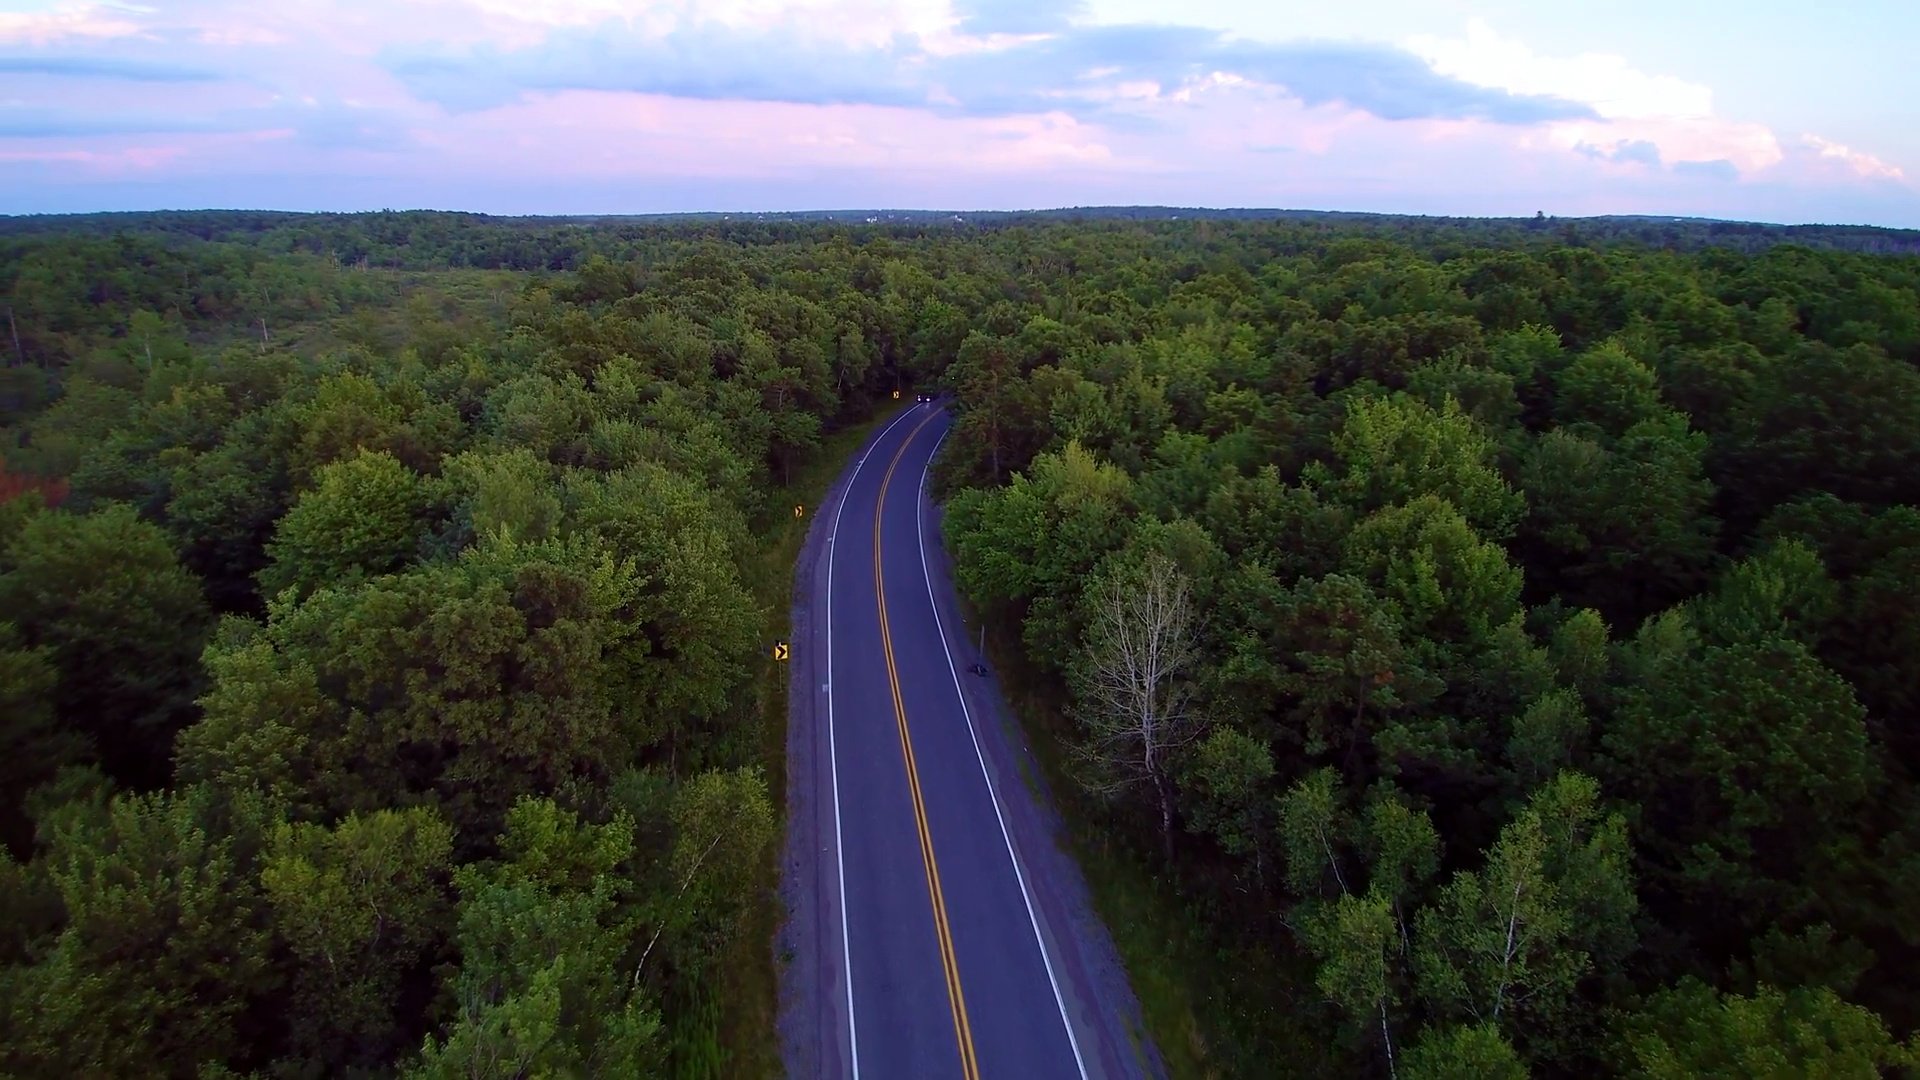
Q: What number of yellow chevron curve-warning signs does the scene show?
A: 3